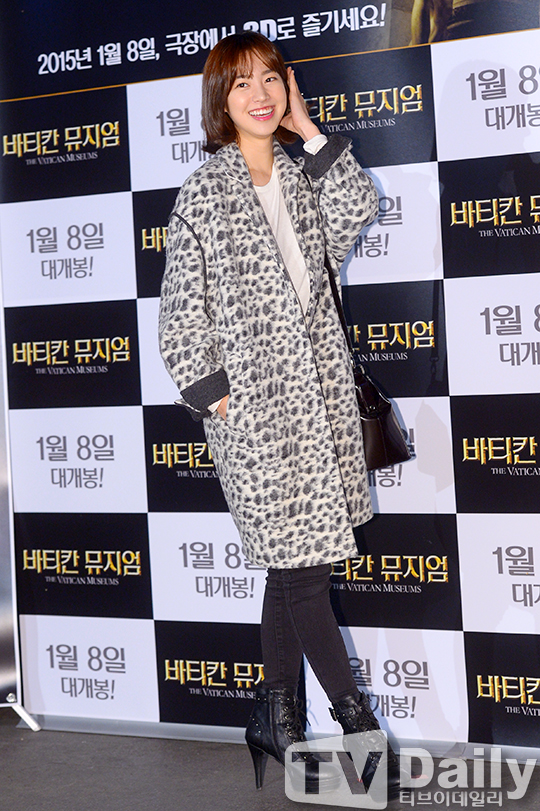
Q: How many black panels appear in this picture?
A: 12